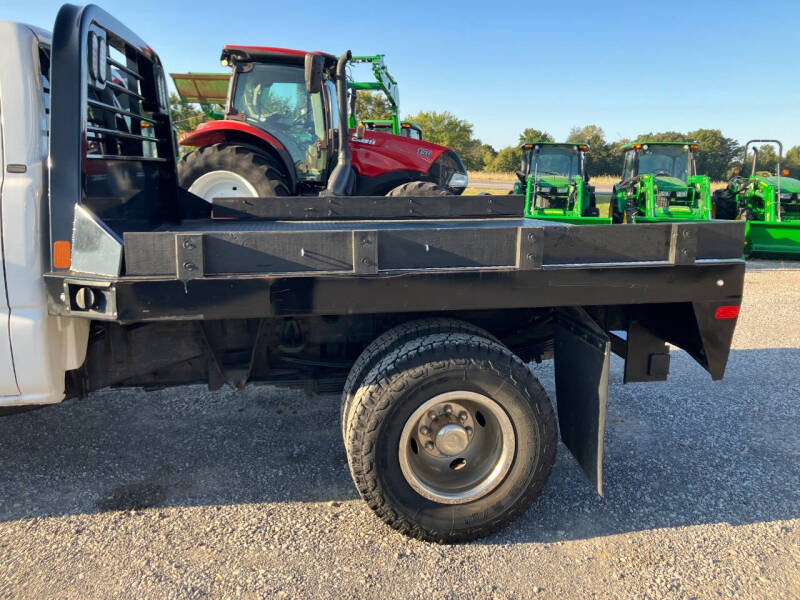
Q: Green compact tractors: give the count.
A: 3